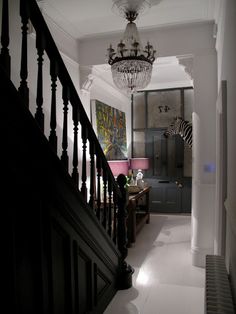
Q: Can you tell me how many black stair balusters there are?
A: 12